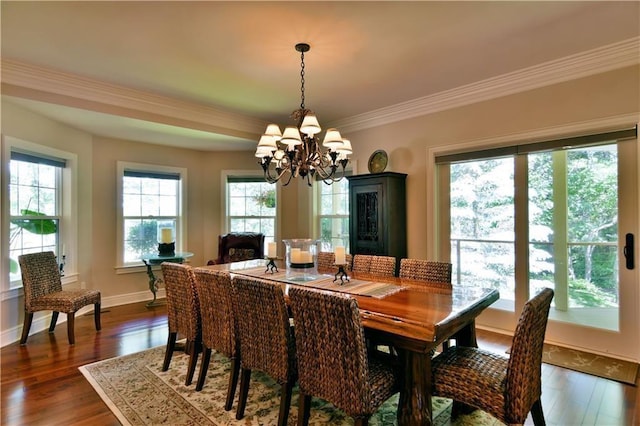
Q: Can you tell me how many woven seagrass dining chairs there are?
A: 9